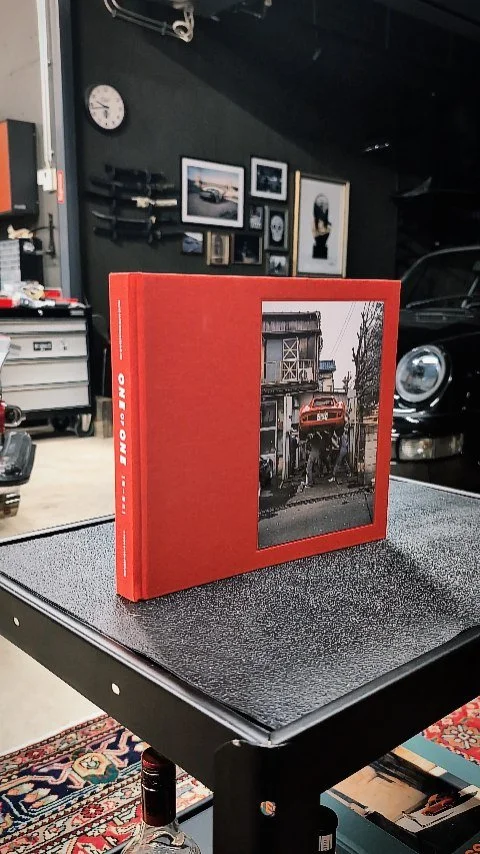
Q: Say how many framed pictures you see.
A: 9